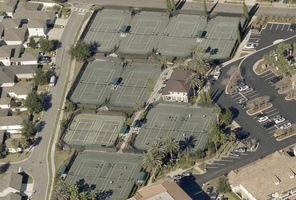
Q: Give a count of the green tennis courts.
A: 12